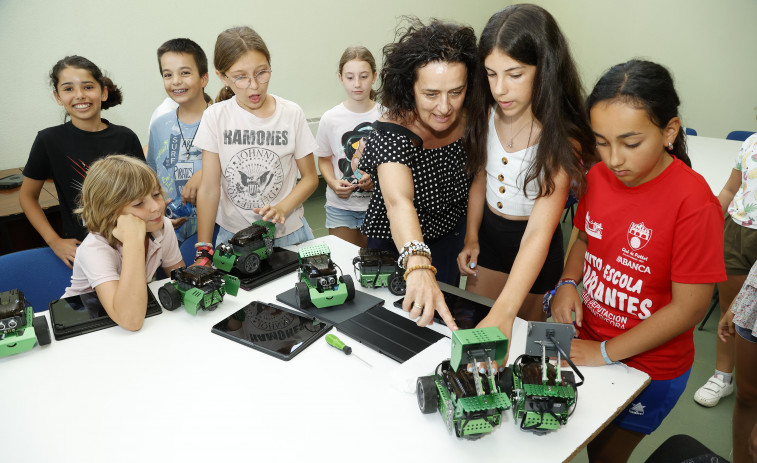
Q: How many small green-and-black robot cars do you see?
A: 7